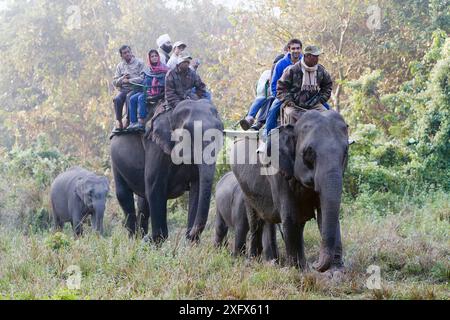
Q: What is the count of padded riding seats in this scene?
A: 2